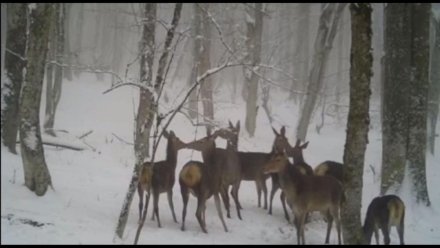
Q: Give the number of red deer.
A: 8